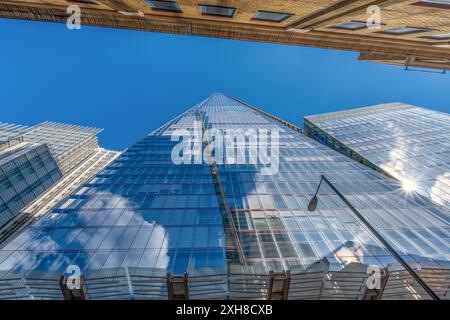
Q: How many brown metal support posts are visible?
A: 4